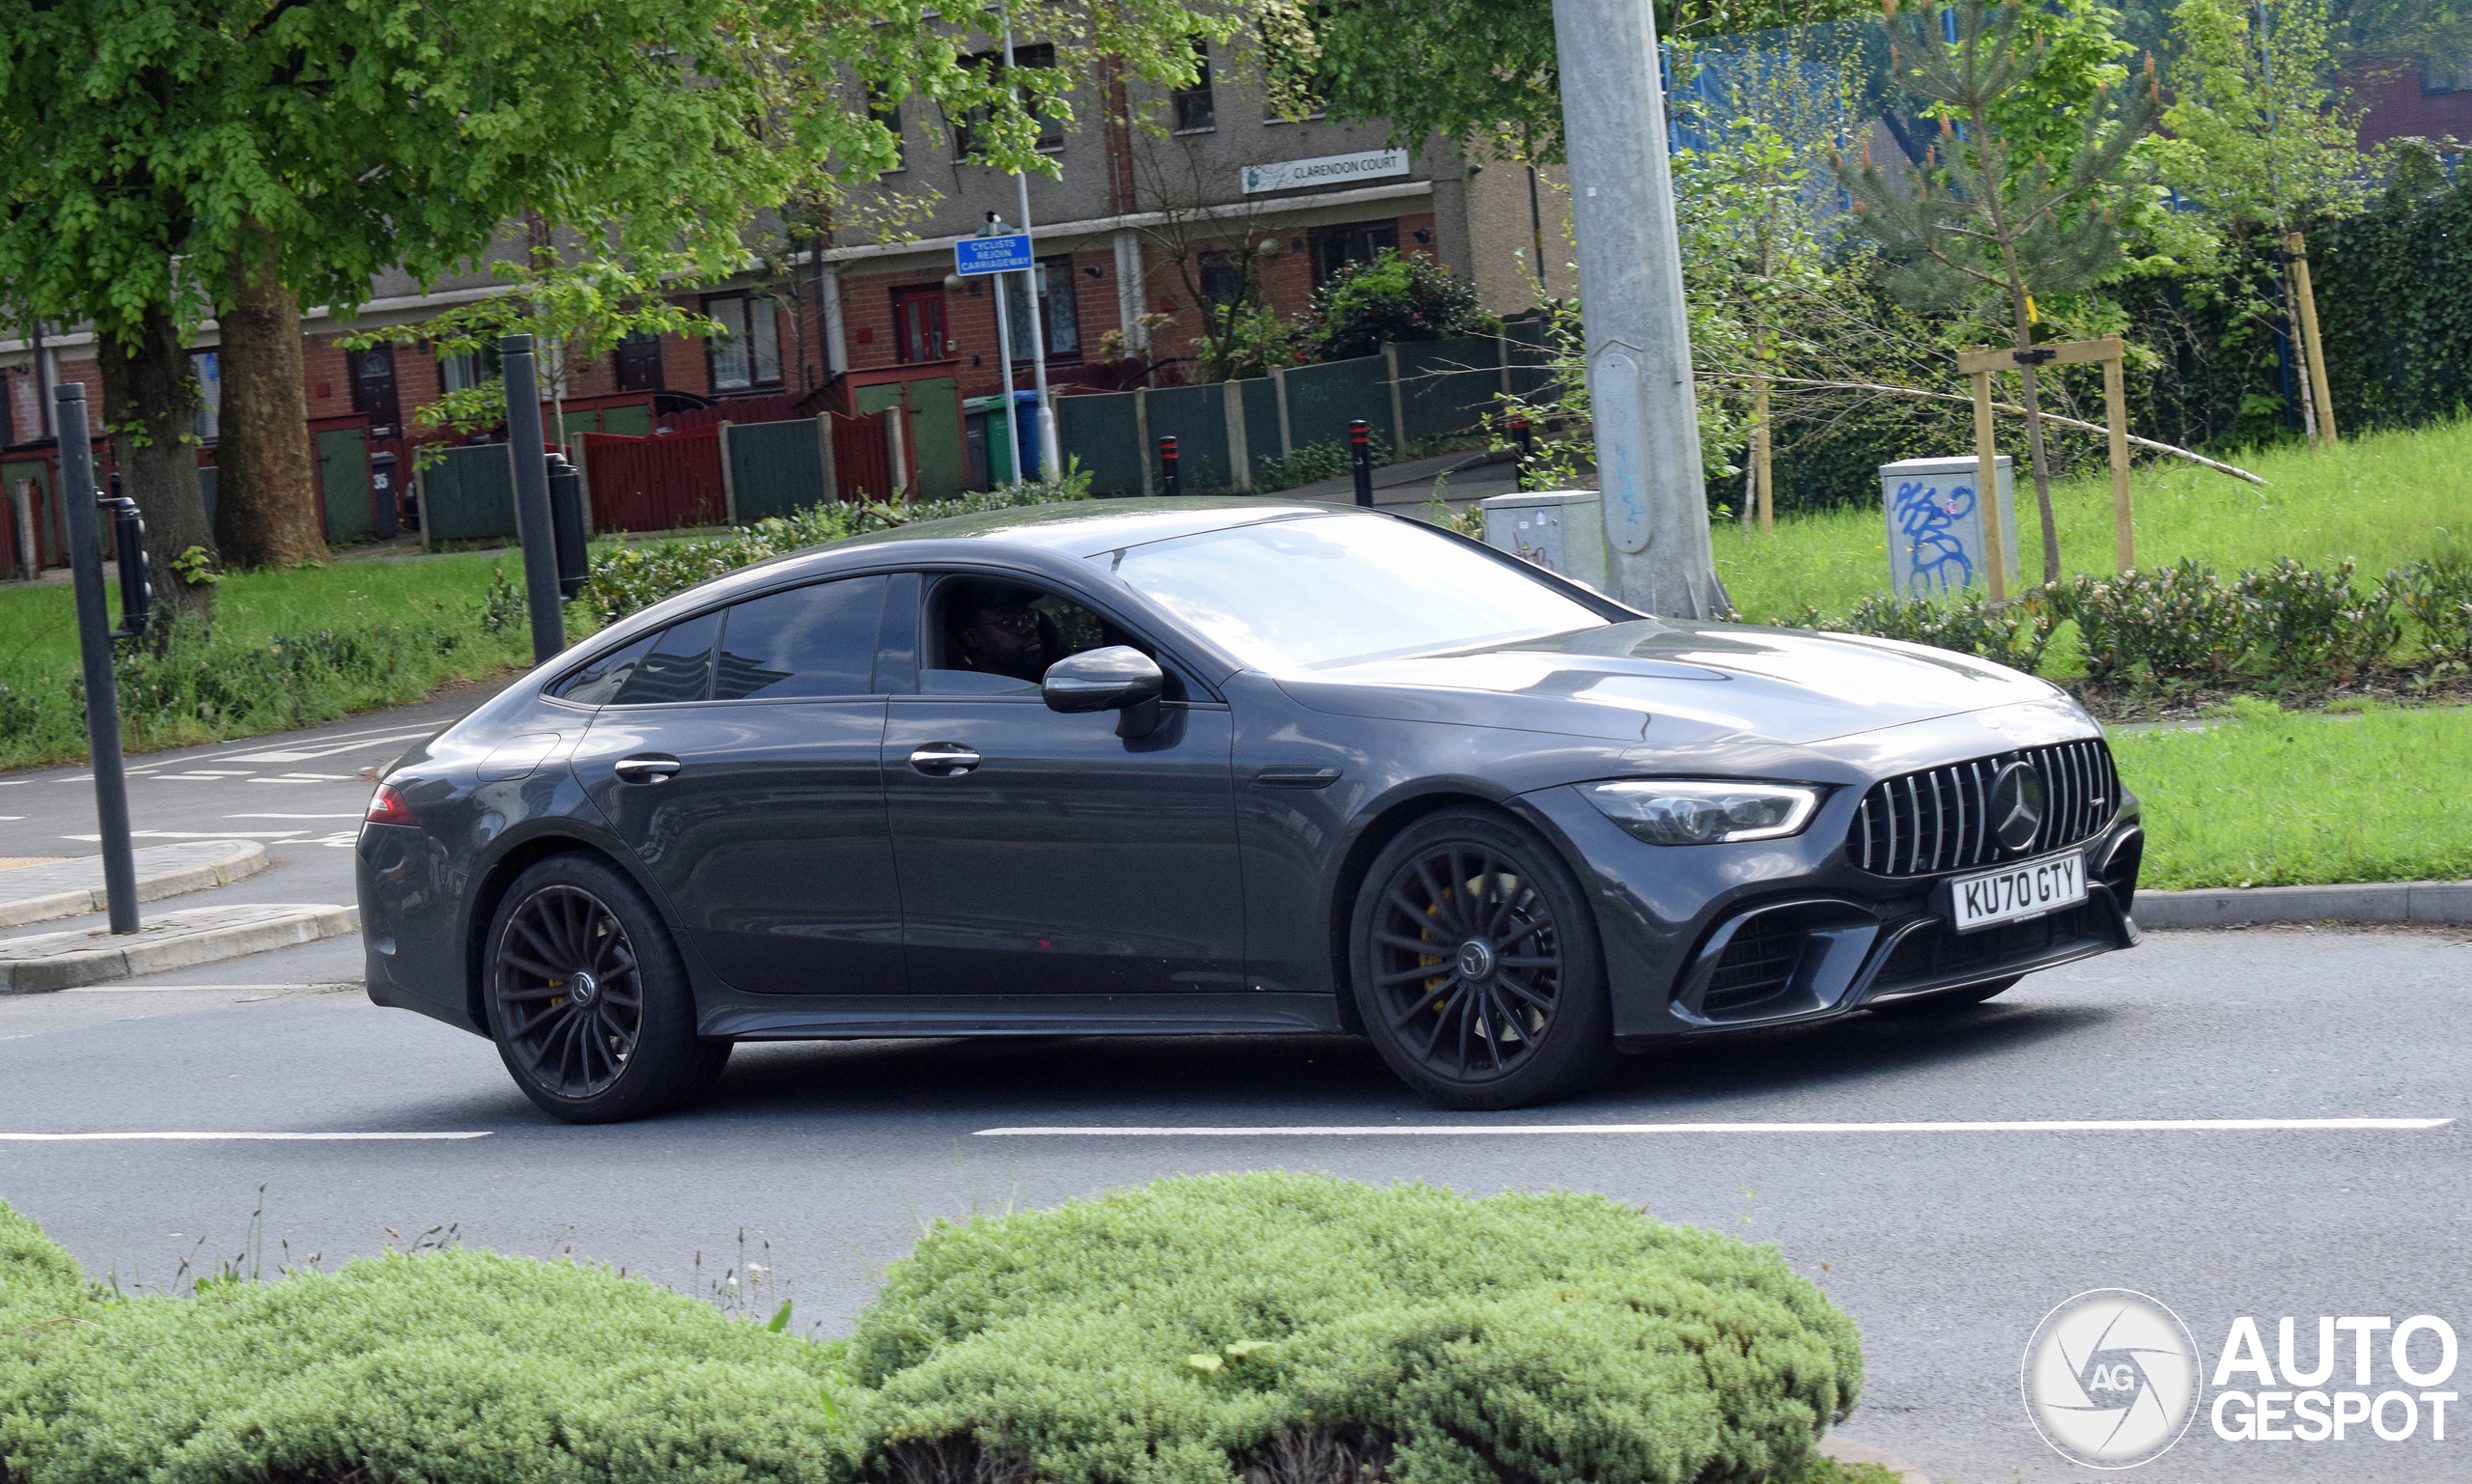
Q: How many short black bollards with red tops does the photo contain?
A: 3